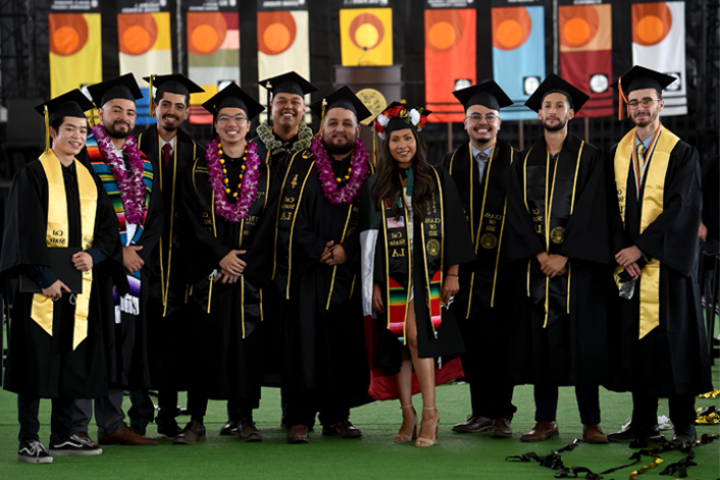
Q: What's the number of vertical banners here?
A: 9